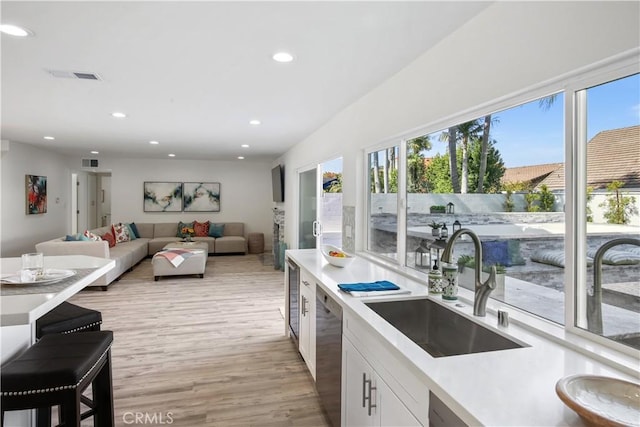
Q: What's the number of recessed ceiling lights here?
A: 10